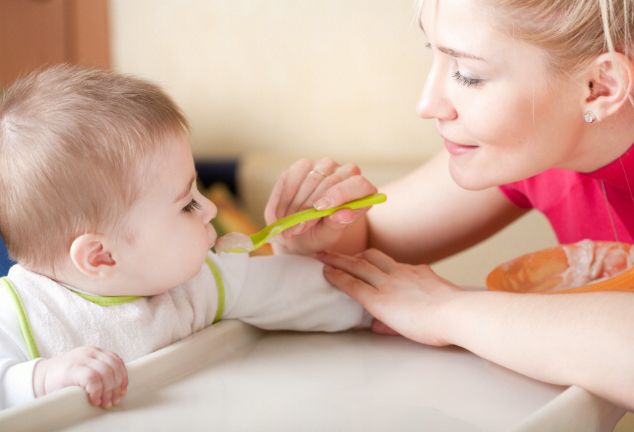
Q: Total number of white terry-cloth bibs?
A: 1